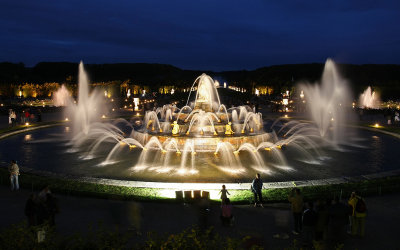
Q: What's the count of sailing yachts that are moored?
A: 0